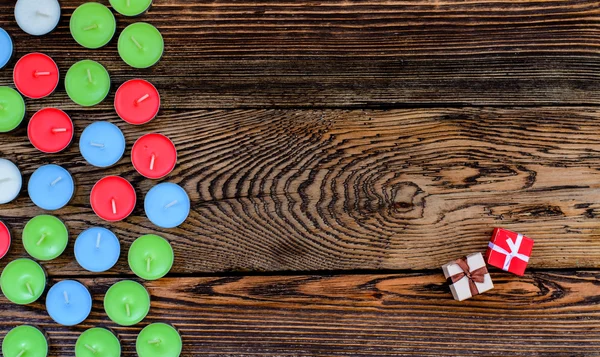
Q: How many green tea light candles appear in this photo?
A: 12